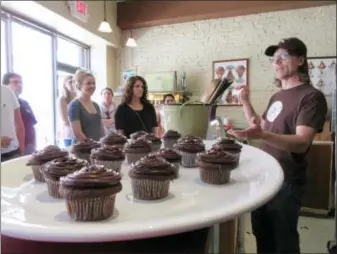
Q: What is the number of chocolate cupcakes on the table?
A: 15